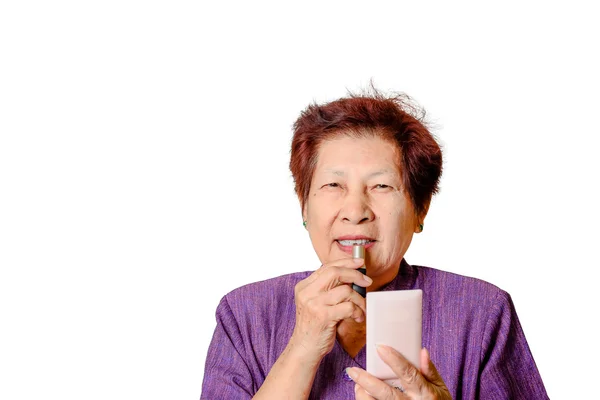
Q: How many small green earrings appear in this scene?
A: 2